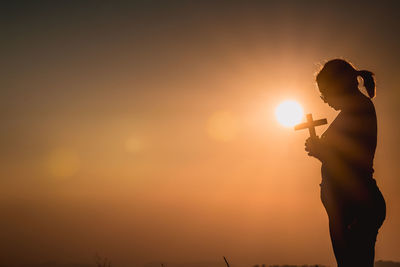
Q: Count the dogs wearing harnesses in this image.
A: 0